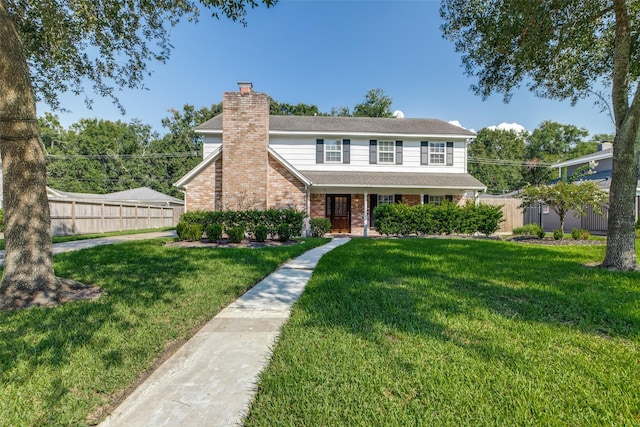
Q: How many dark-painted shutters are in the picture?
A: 10